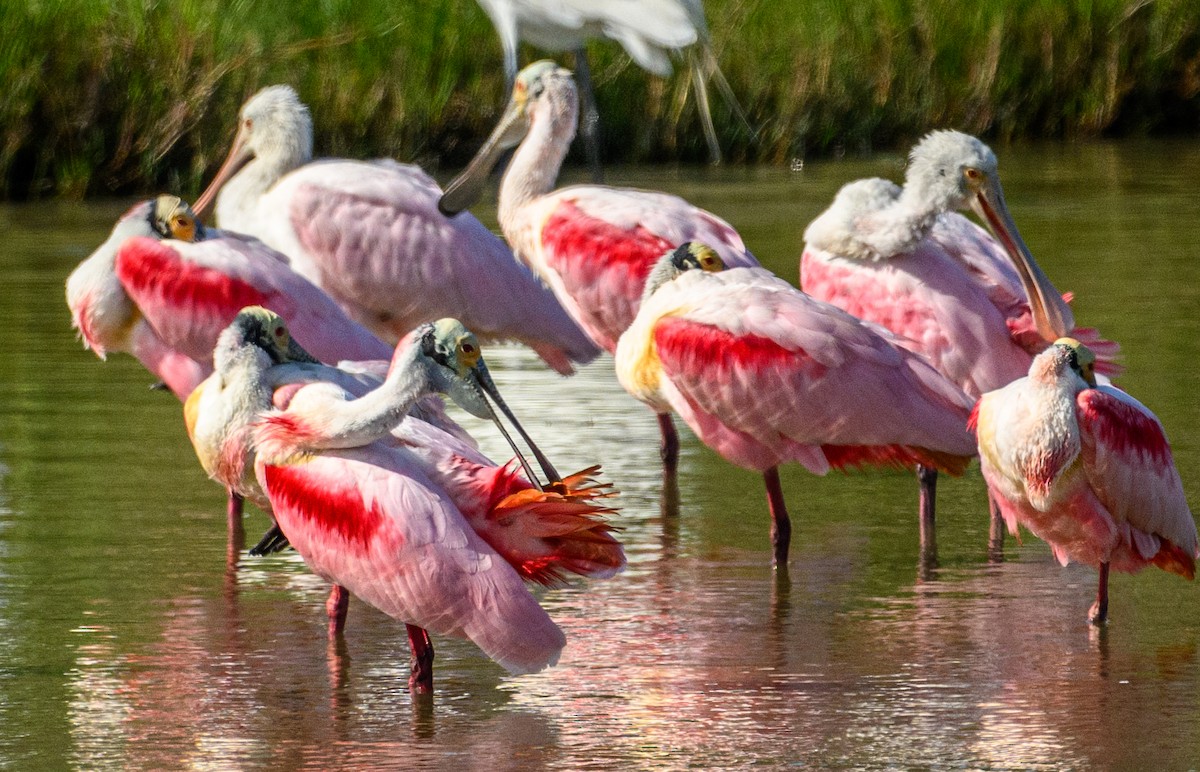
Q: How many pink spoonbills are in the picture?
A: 8